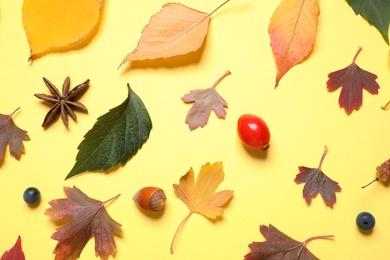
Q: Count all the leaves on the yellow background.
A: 13